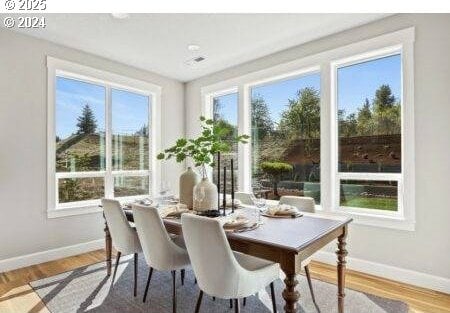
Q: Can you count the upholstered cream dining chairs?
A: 5